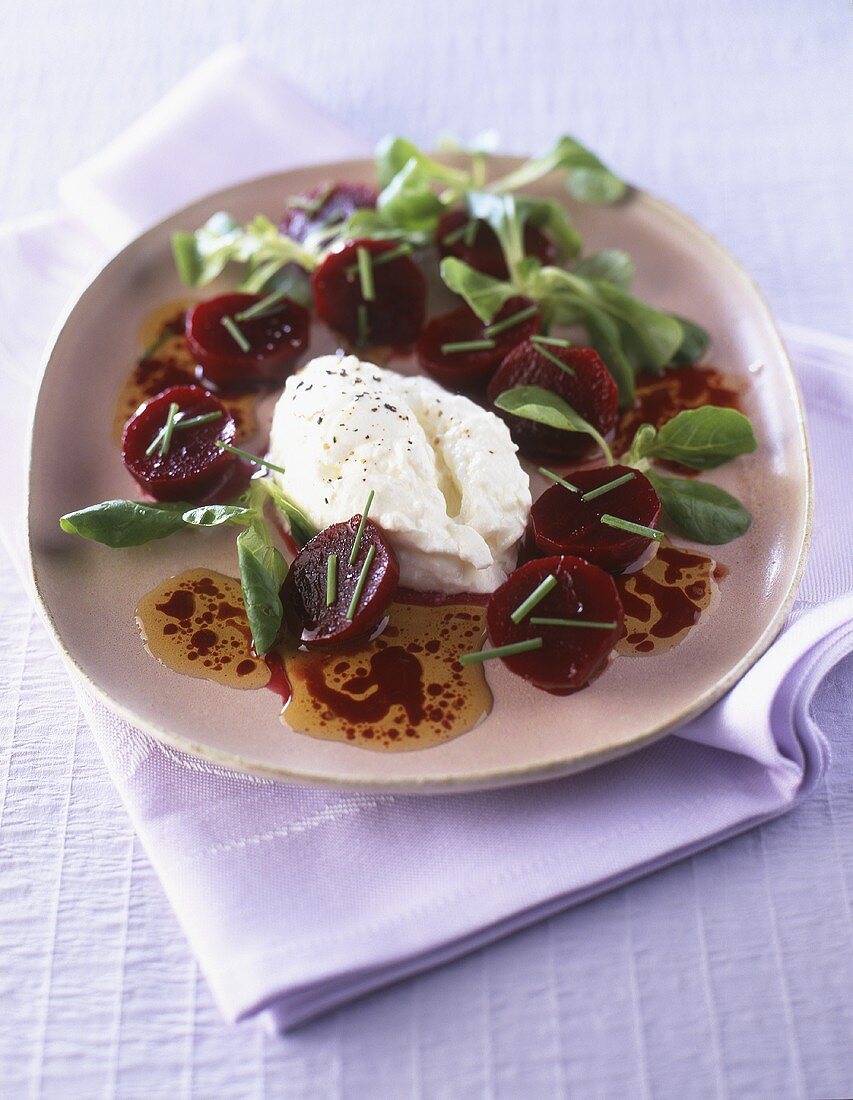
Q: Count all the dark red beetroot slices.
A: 10